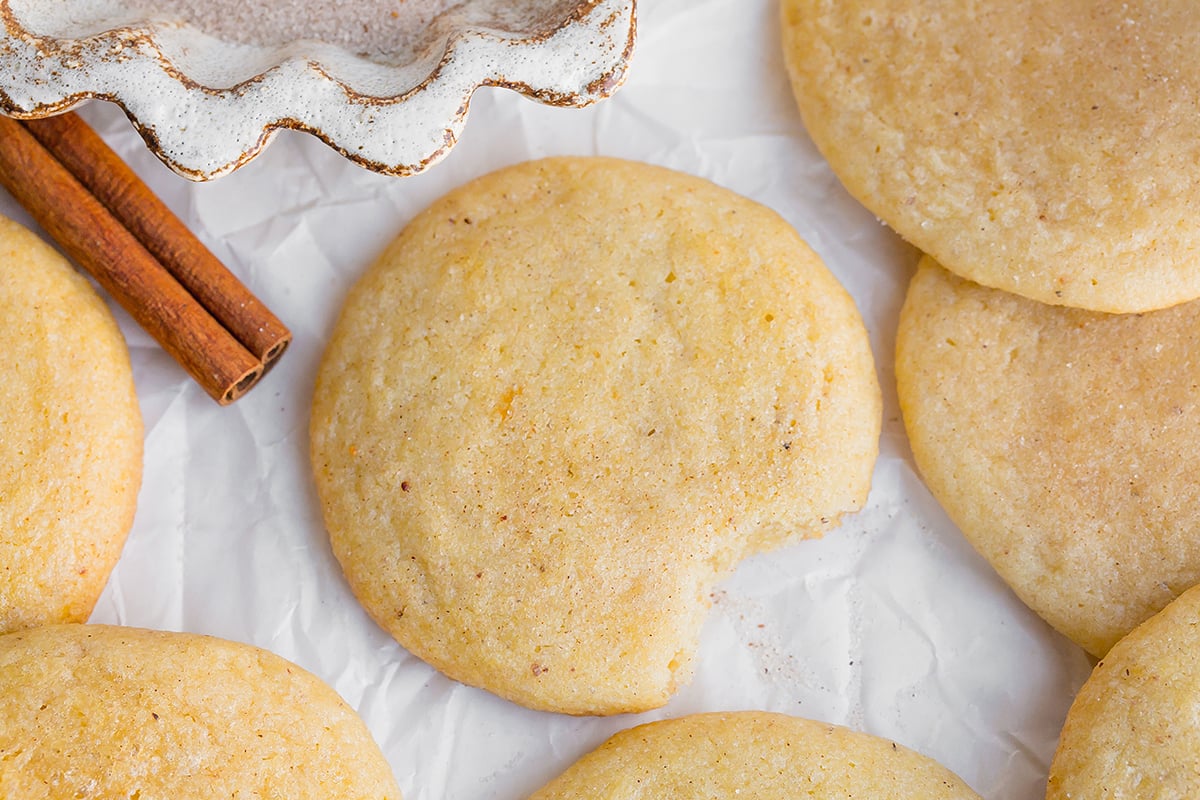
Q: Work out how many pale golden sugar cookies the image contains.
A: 7